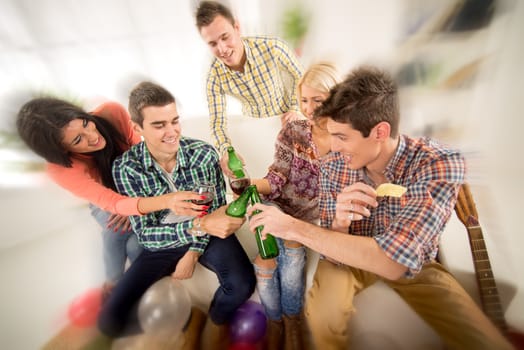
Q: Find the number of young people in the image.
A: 5